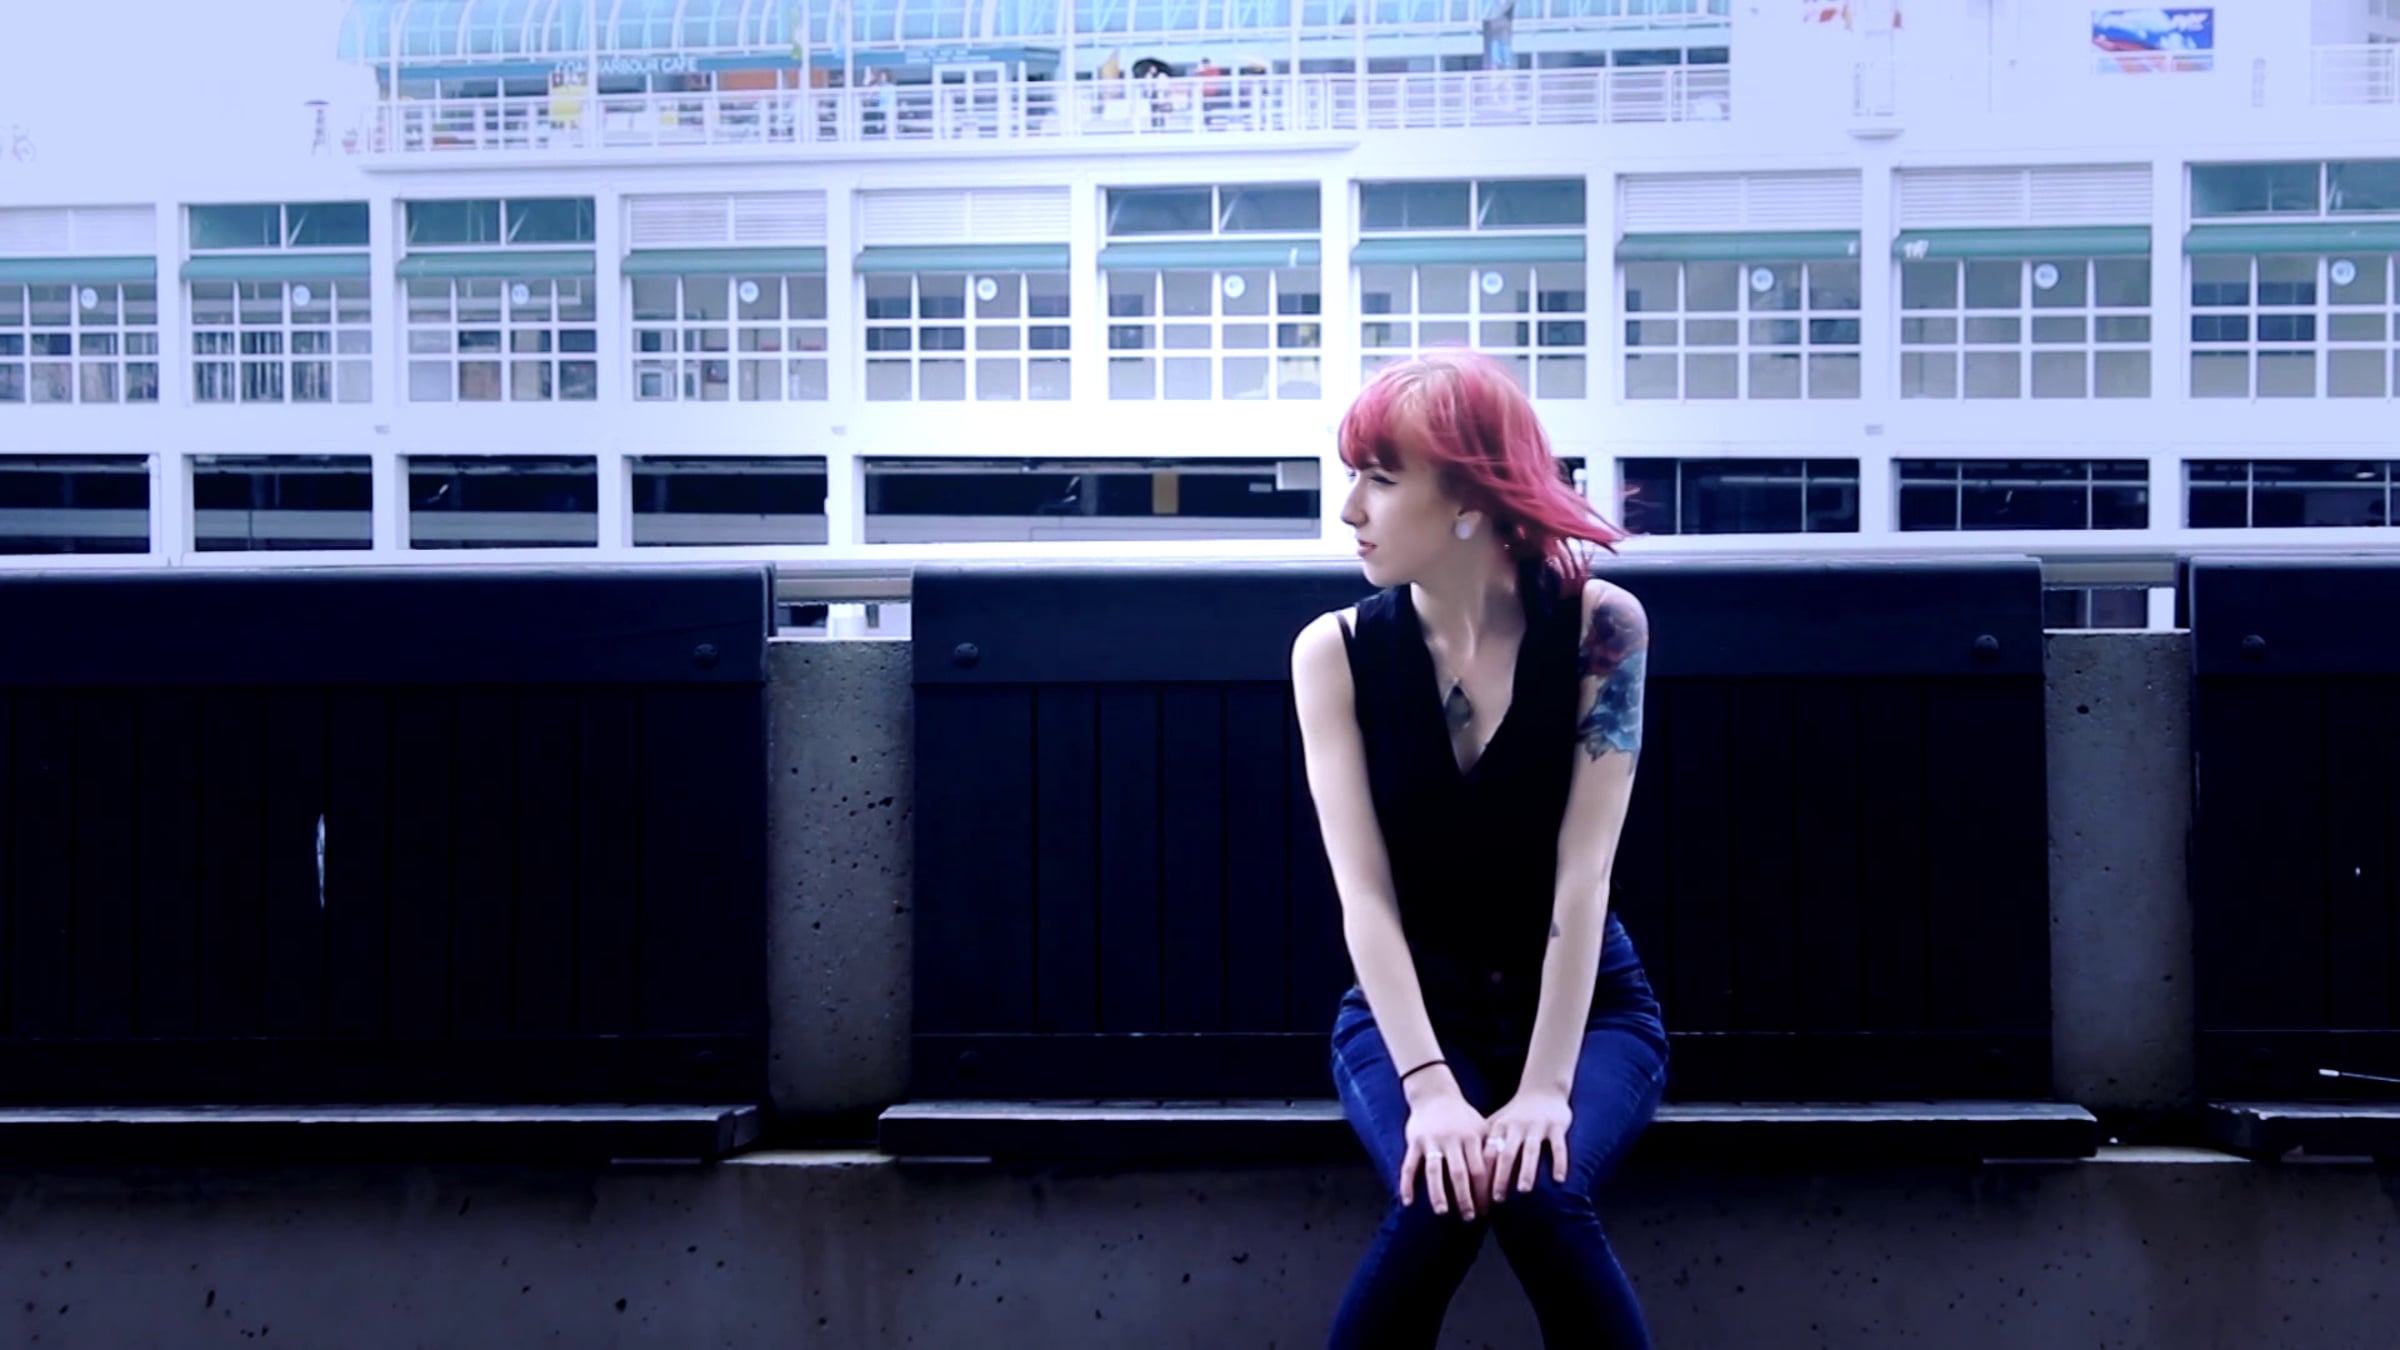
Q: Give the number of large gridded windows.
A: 10